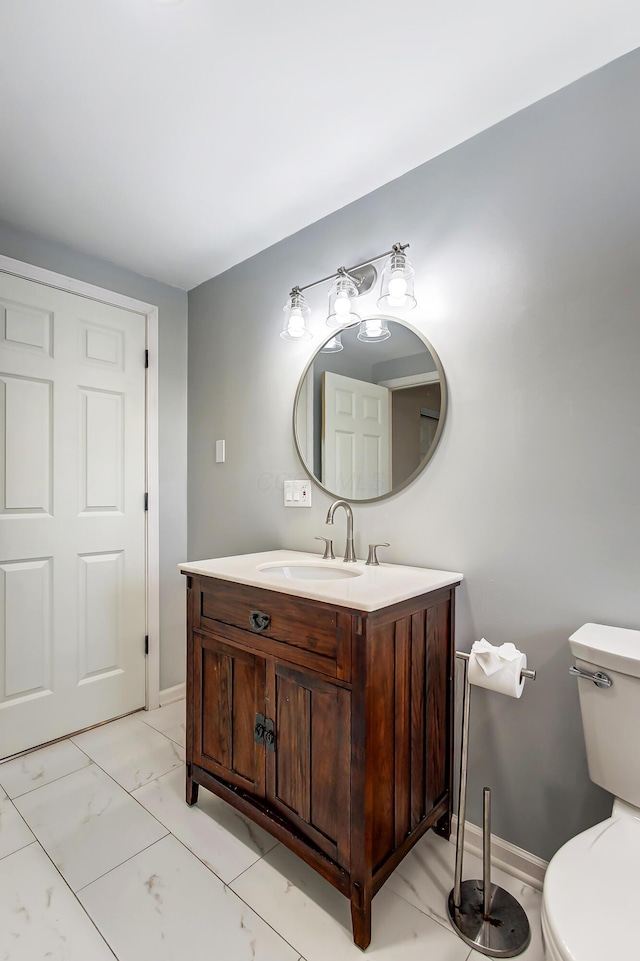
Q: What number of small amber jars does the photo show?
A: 0